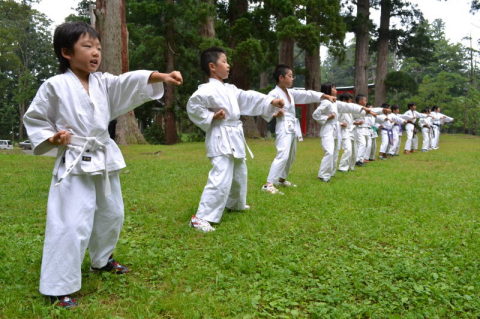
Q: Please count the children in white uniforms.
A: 12